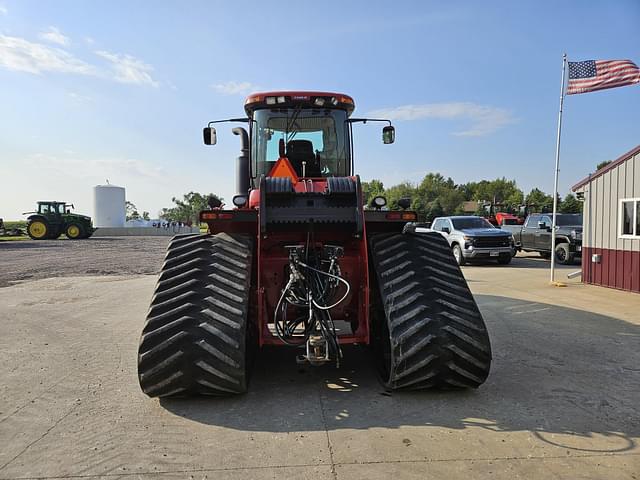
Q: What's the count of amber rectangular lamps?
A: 4